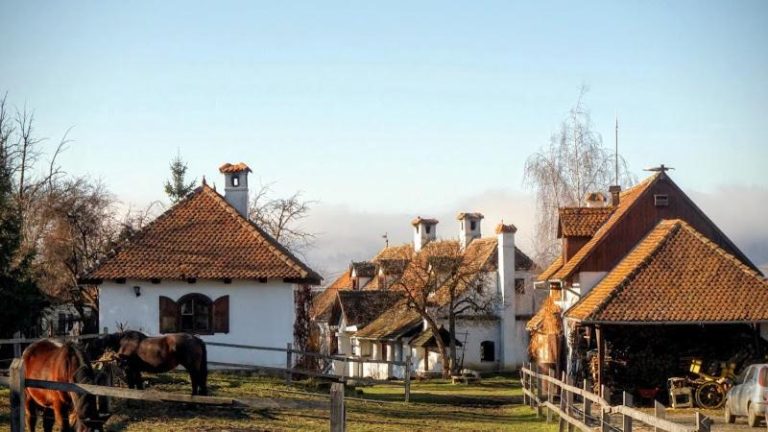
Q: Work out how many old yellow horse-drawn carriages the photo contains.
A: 1